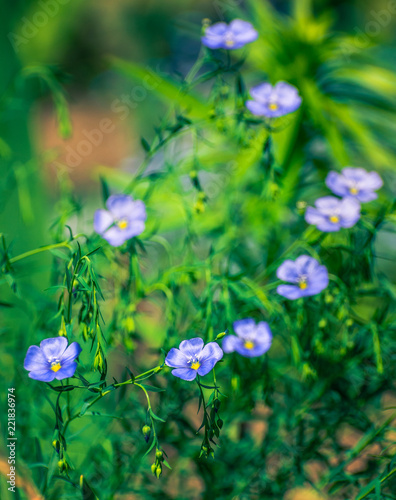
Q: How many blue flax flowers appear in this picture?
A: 9